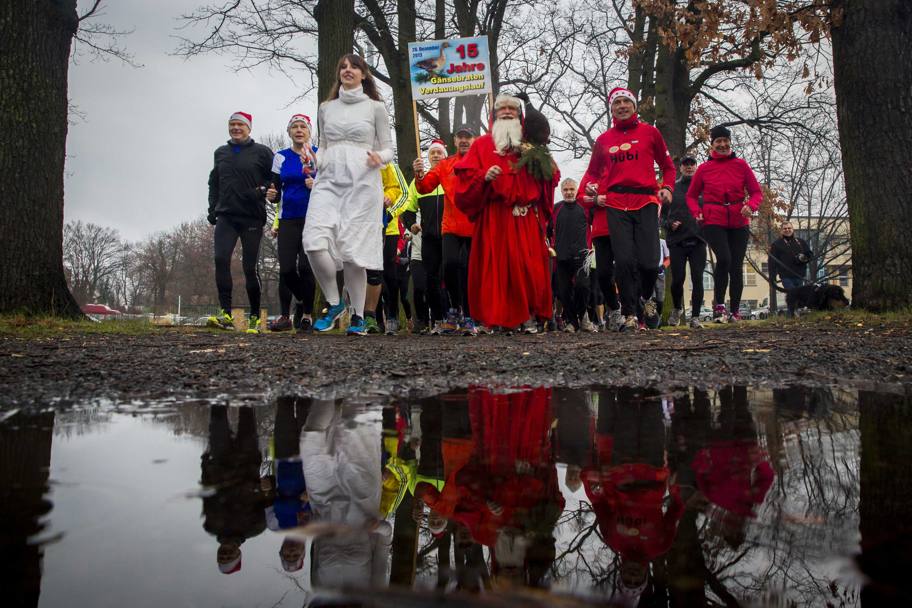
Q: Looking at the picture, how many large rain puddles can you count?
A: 1